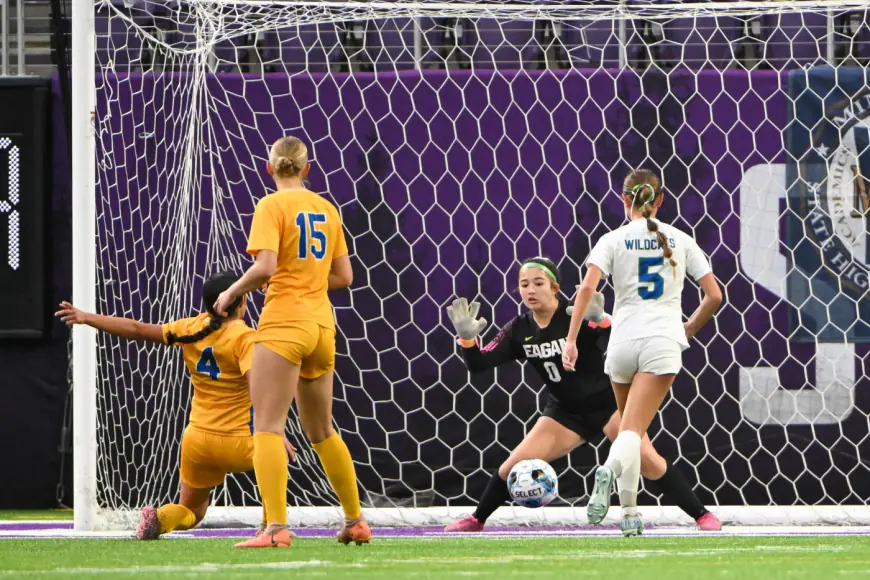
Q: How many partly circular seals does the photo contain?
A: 1